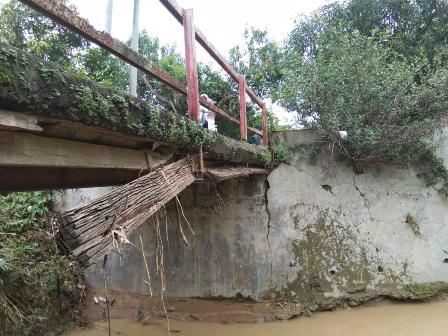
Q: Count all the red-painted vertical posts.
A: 3